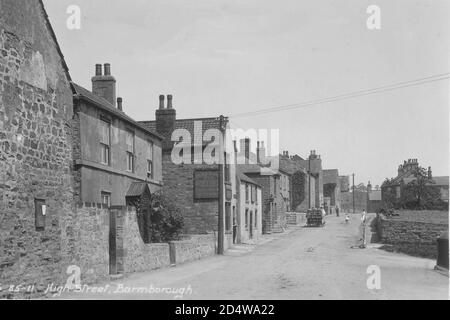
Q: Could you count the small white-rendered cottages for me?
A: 1